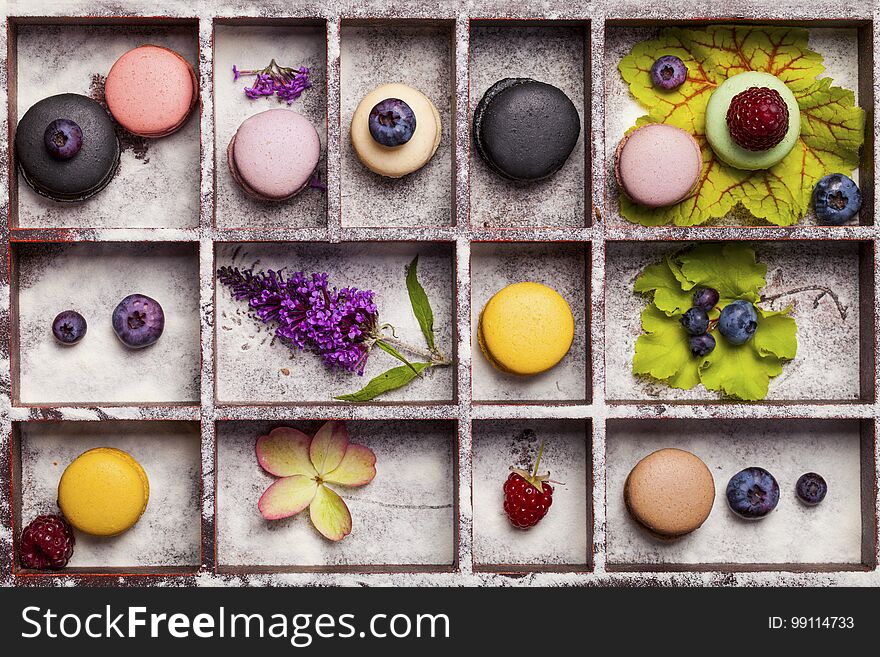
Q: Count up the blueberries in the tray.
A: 12